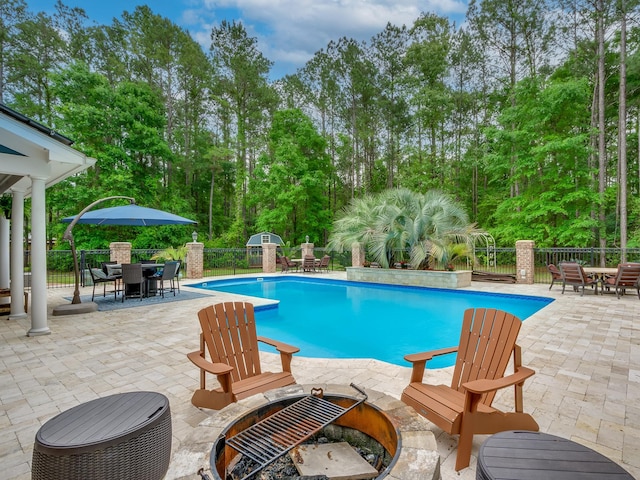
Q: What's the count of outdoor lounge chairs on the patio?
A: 2